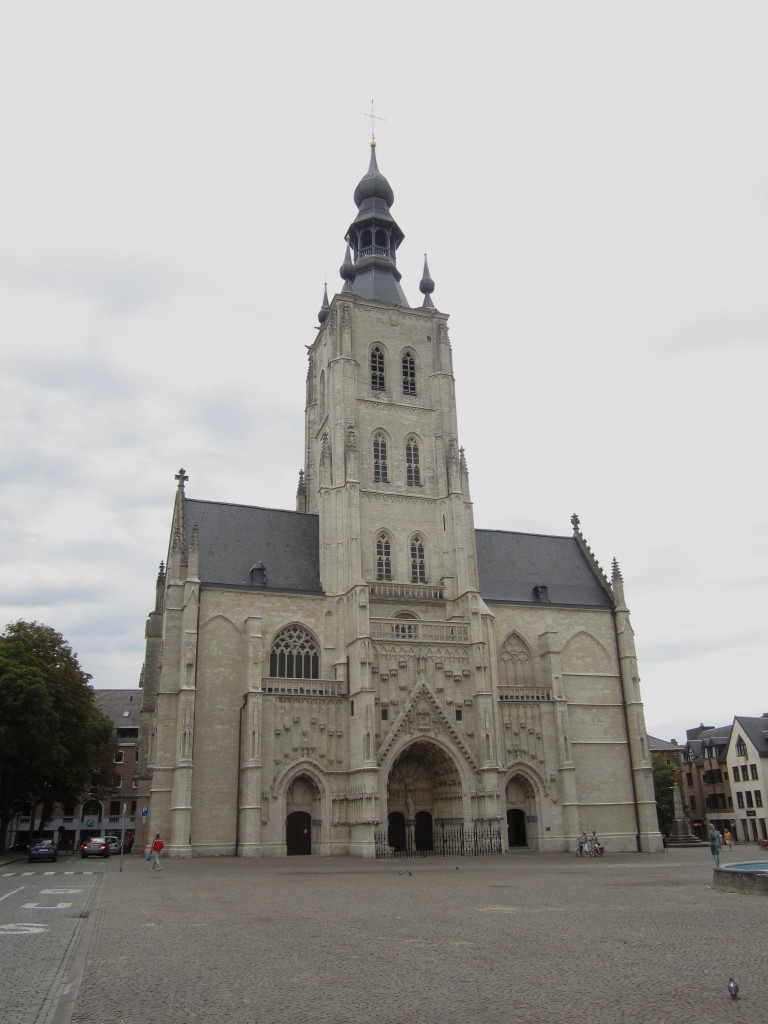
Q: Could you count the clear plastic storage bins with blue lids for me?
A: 0